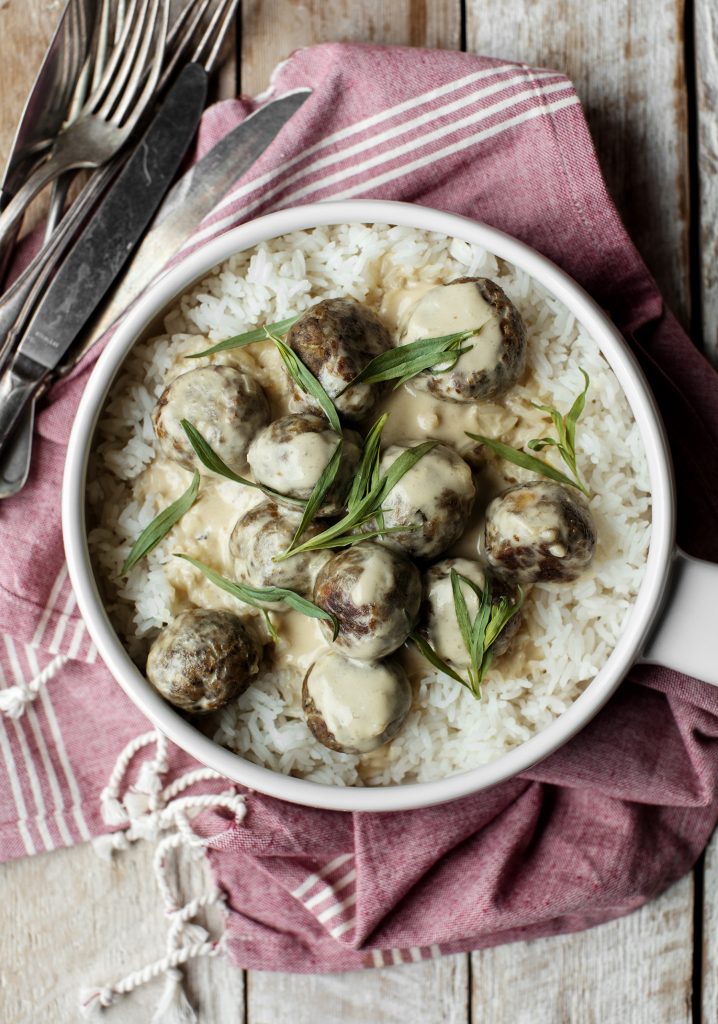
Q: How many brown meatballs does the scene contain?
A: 11